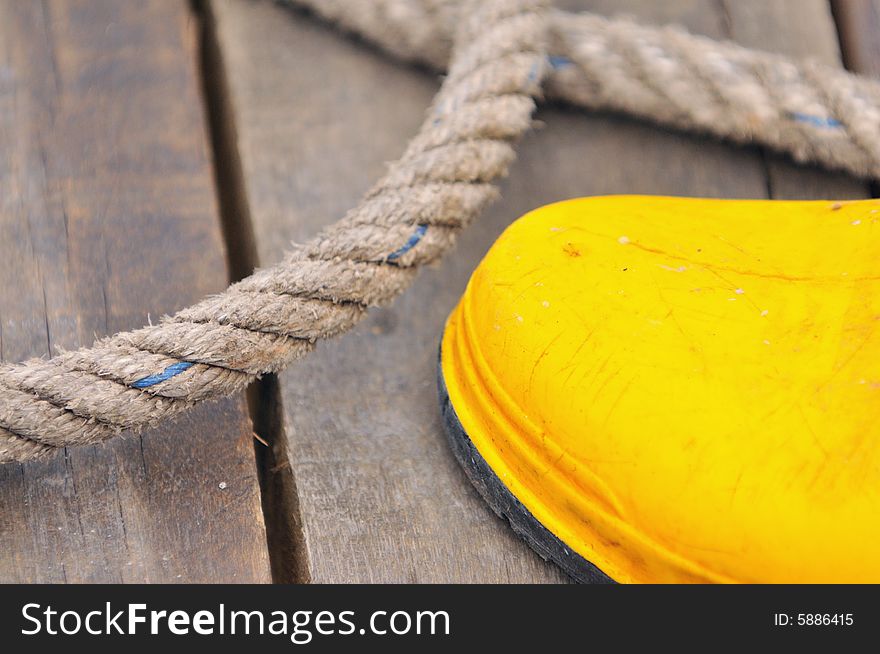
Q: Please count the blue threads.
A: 4